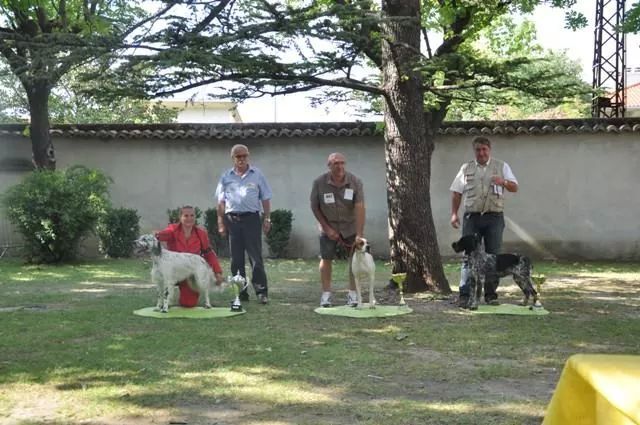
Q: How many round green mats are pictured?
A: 3